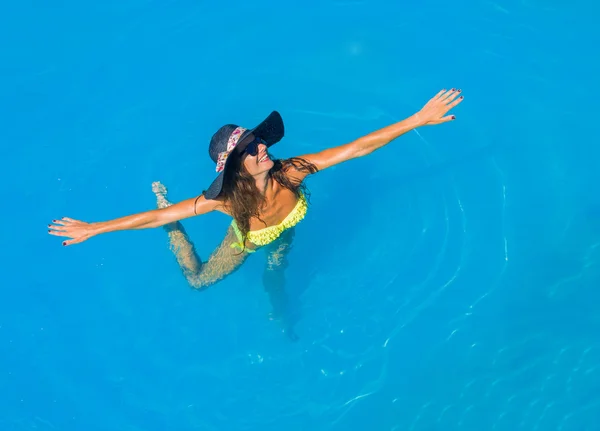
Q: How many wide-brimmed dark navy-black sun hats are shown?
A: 1